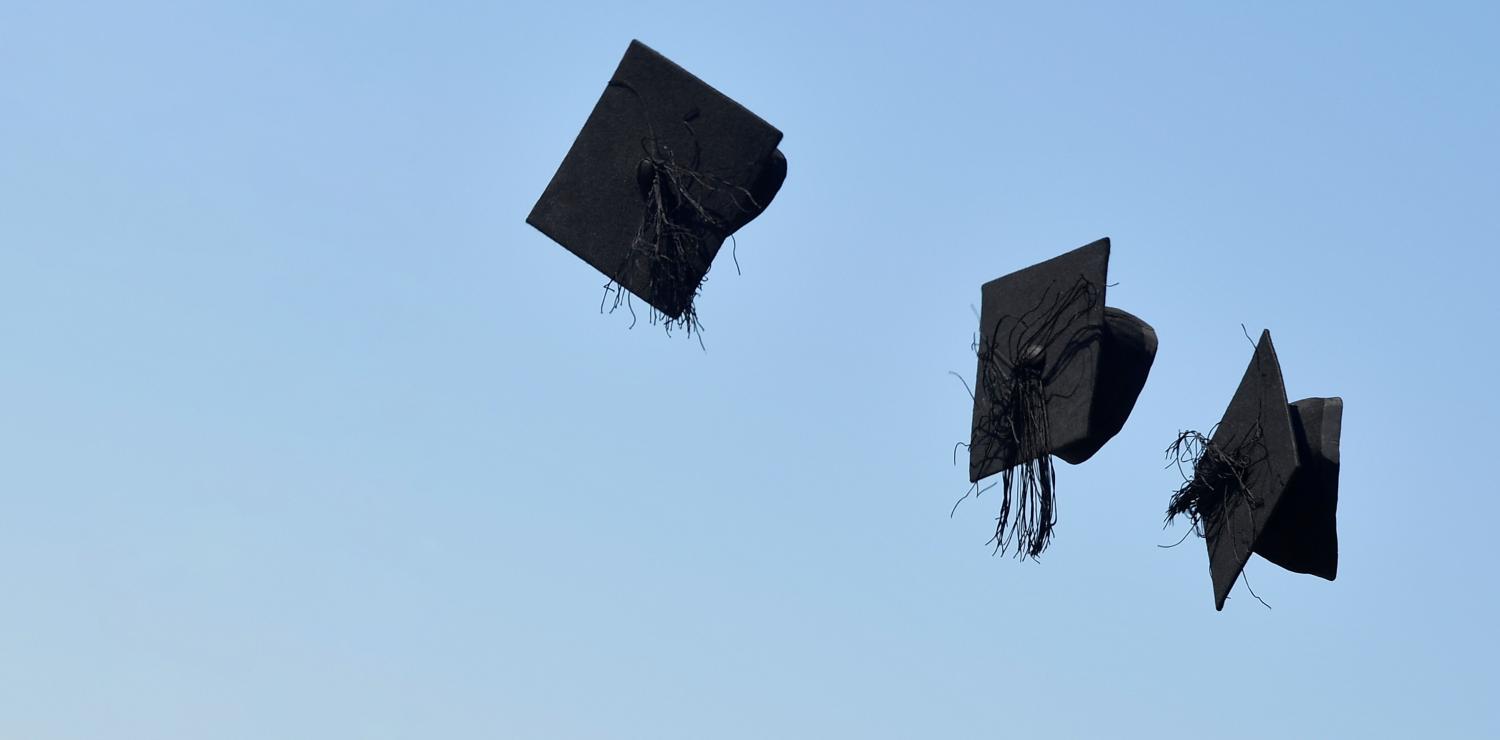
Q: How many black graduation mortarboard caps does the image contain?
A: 3